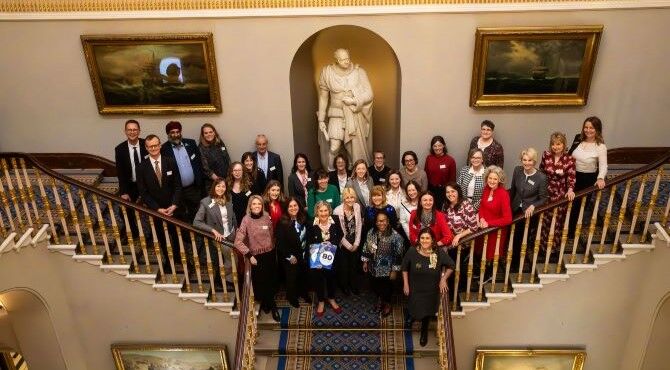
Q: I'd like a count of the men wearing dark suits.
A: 4